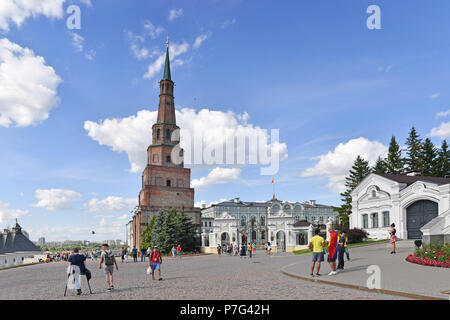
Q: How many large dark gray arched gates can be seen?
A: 1